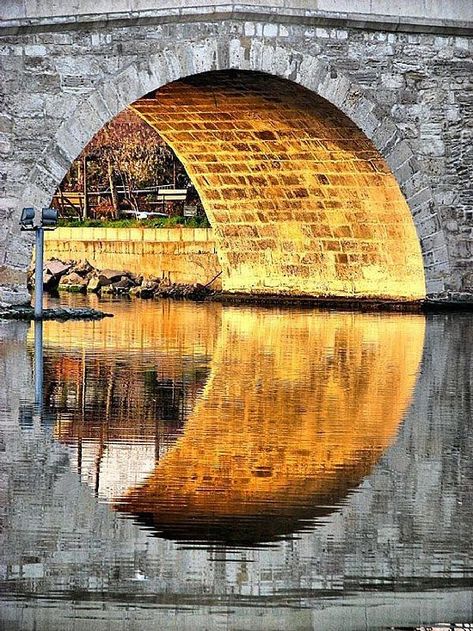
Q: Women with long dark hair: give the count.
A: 0